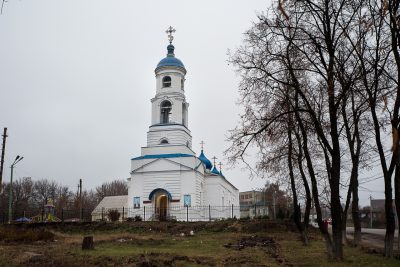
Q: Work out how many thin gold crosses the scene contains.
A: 4